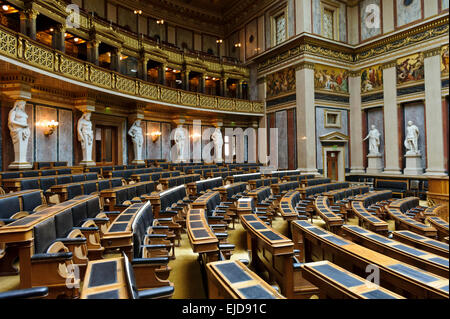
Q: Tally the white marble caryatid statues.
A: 5